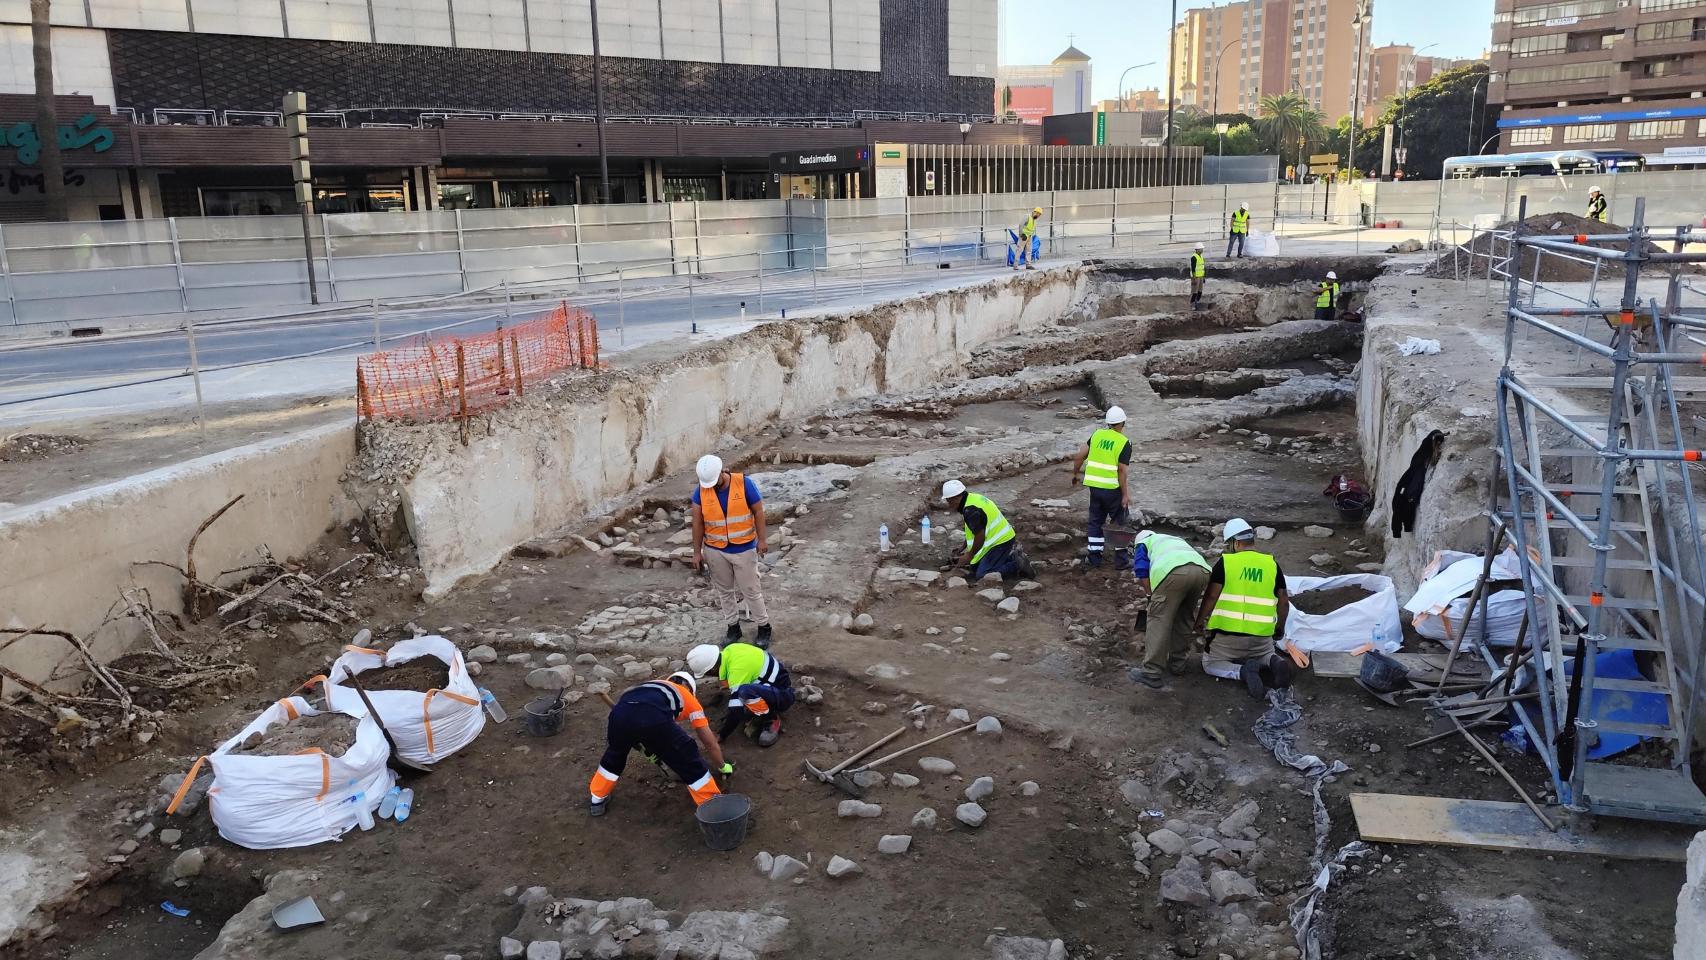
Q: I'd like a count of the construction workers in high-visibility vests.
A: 12